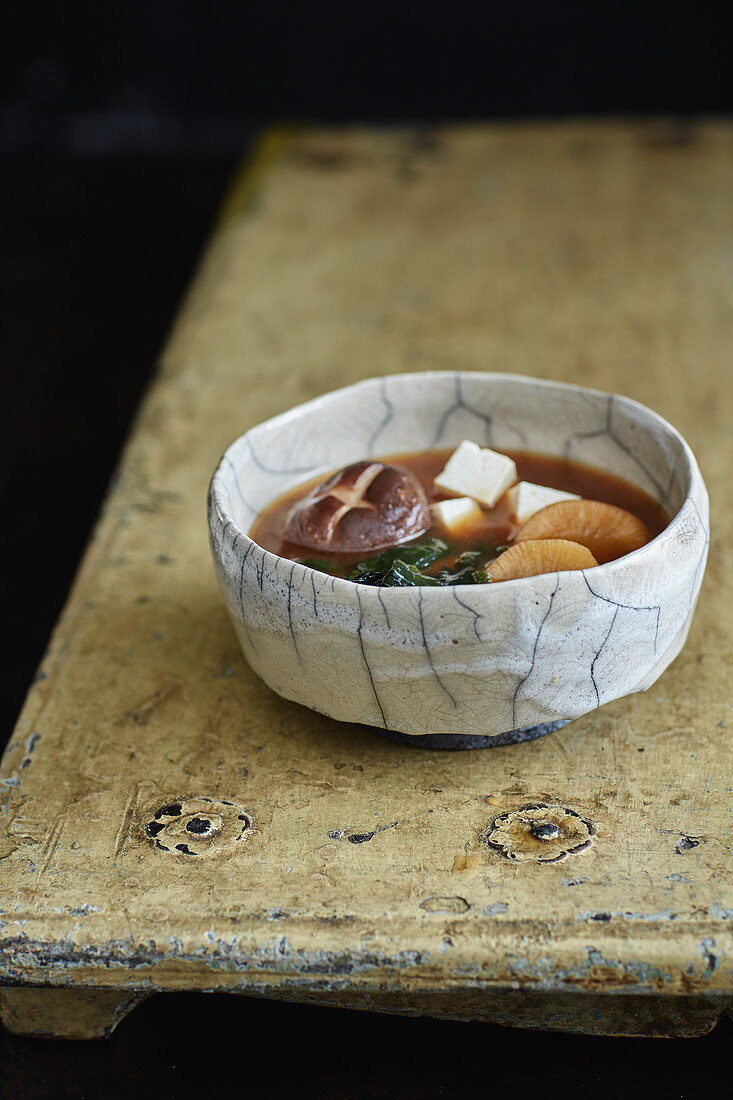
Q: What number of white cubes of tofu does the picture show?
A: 3